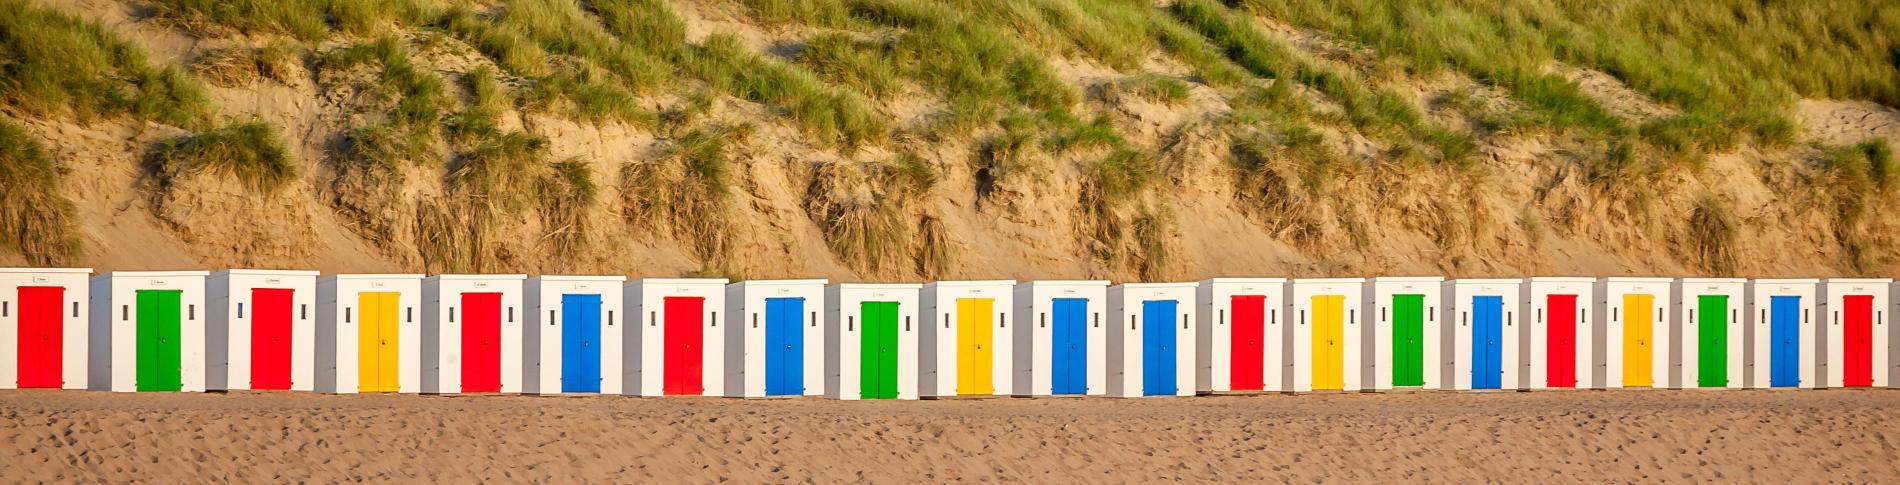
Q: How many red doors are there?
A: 7